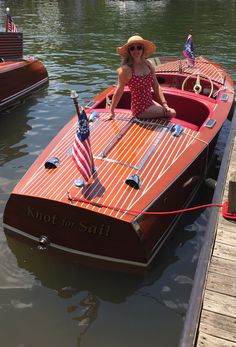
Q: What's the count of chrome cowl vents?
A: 4